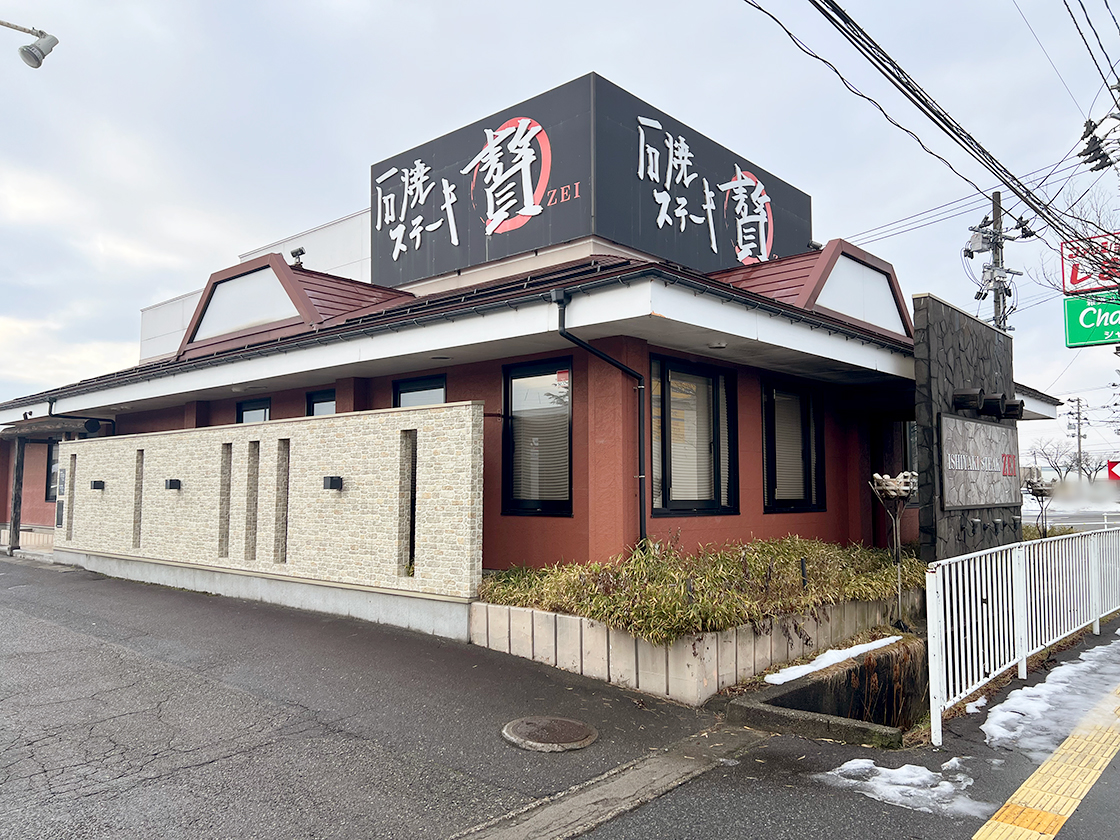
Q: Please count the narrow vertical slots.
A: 6